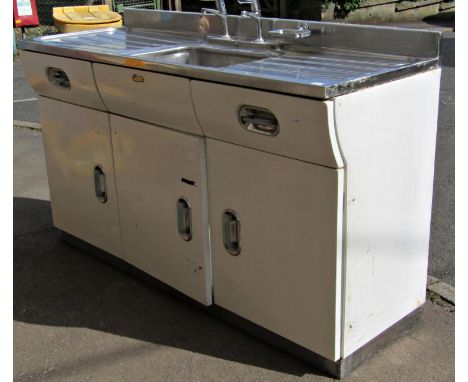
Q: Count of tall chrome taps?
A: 2